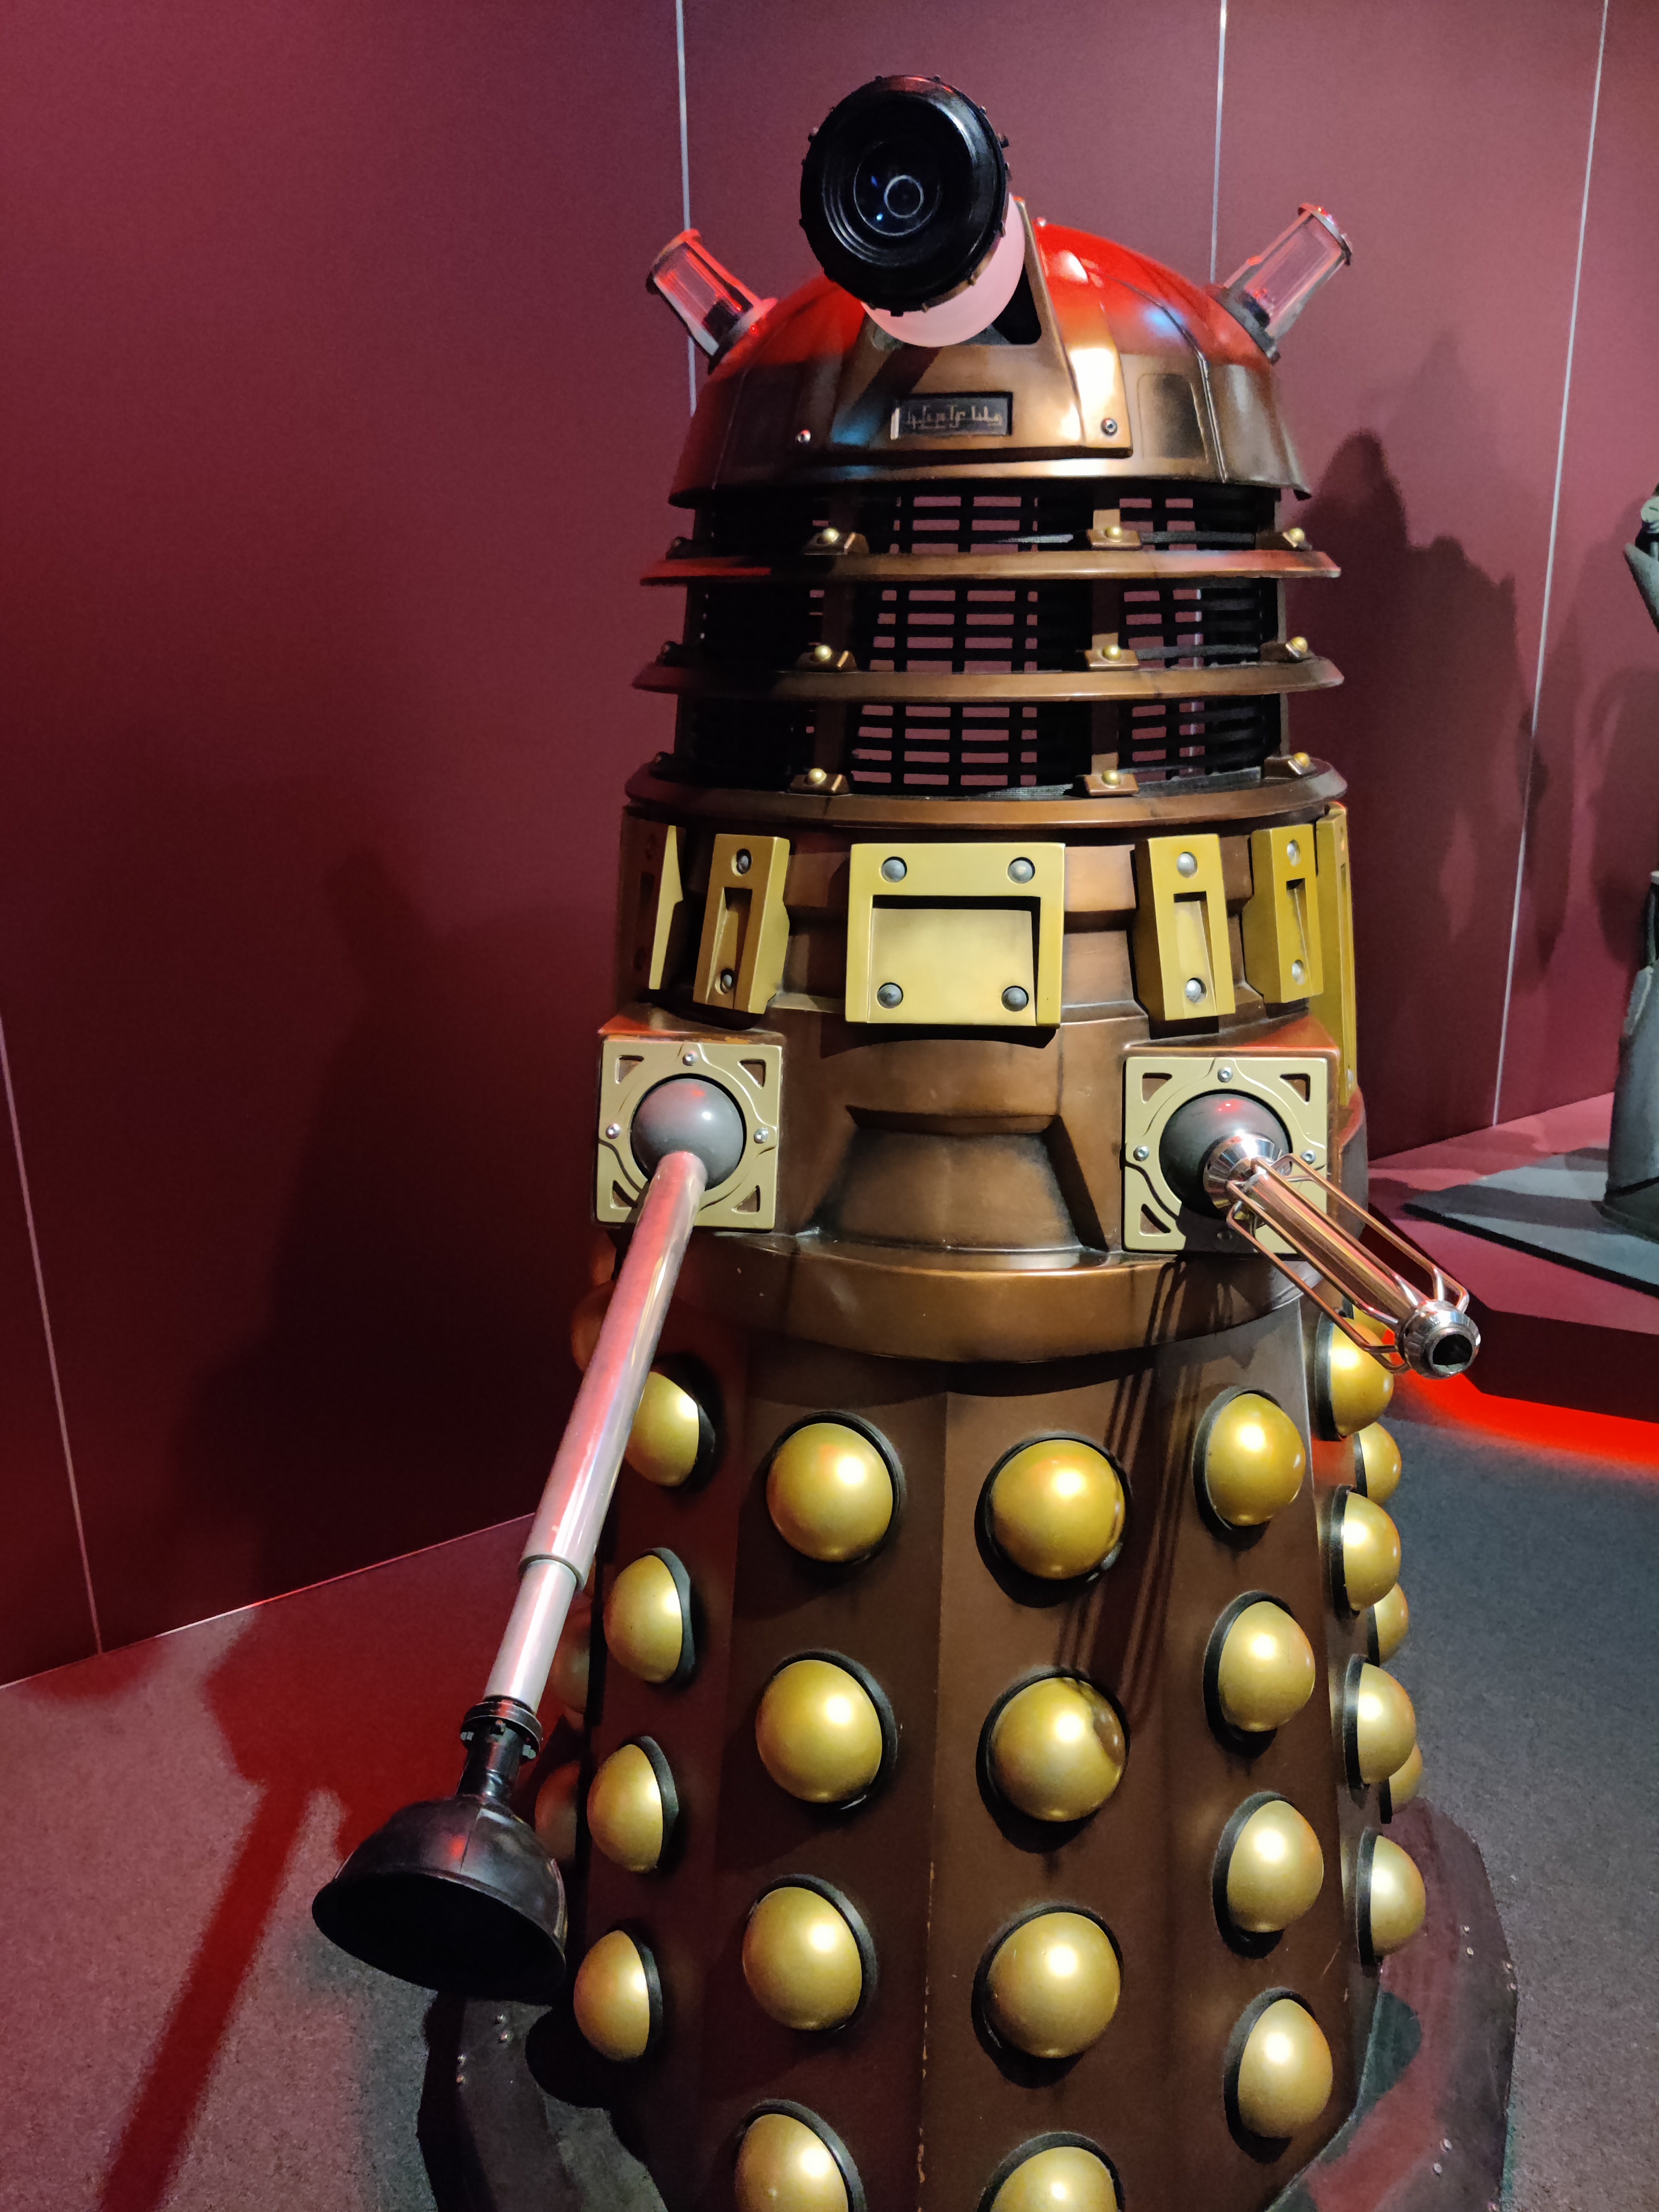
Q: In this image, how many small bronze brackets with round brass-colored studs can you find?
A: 12